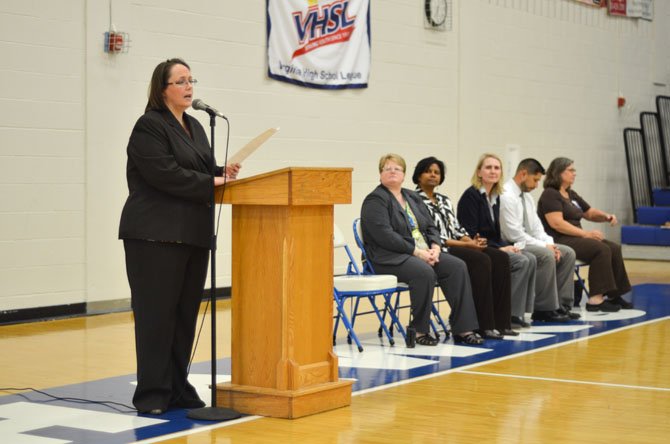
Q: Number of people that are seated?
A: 5